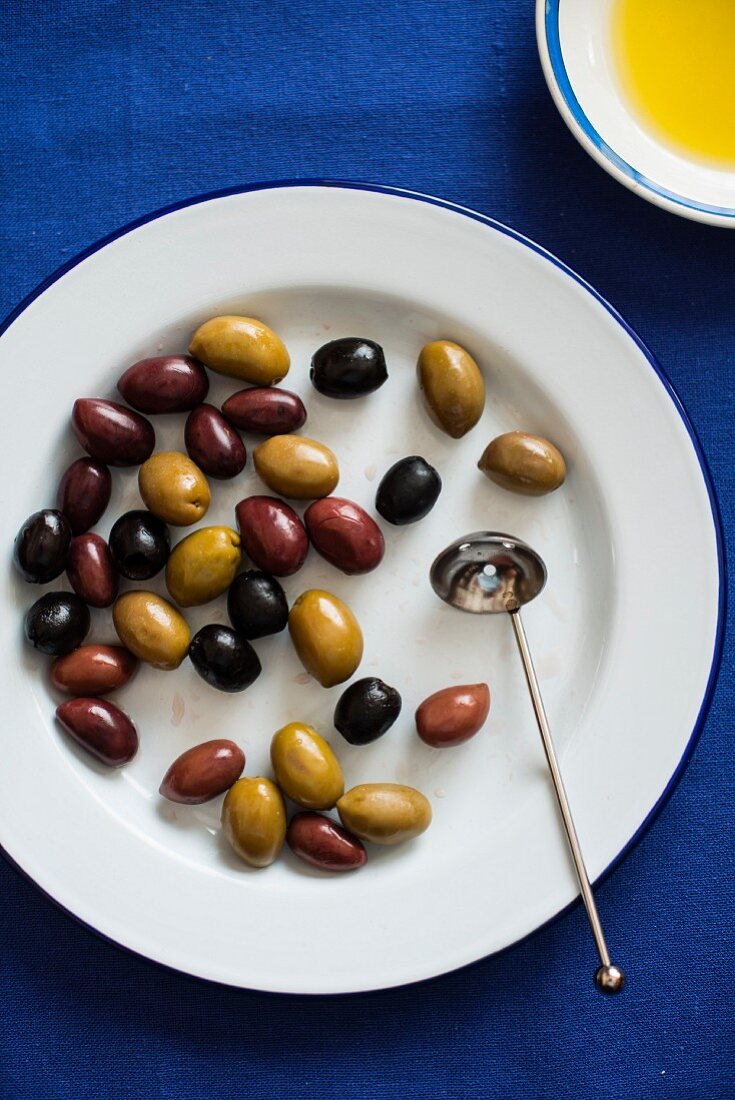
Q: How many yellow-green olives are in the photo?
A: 11